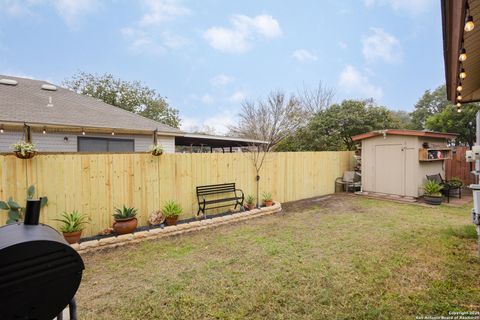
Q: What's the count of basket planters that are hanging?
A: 2